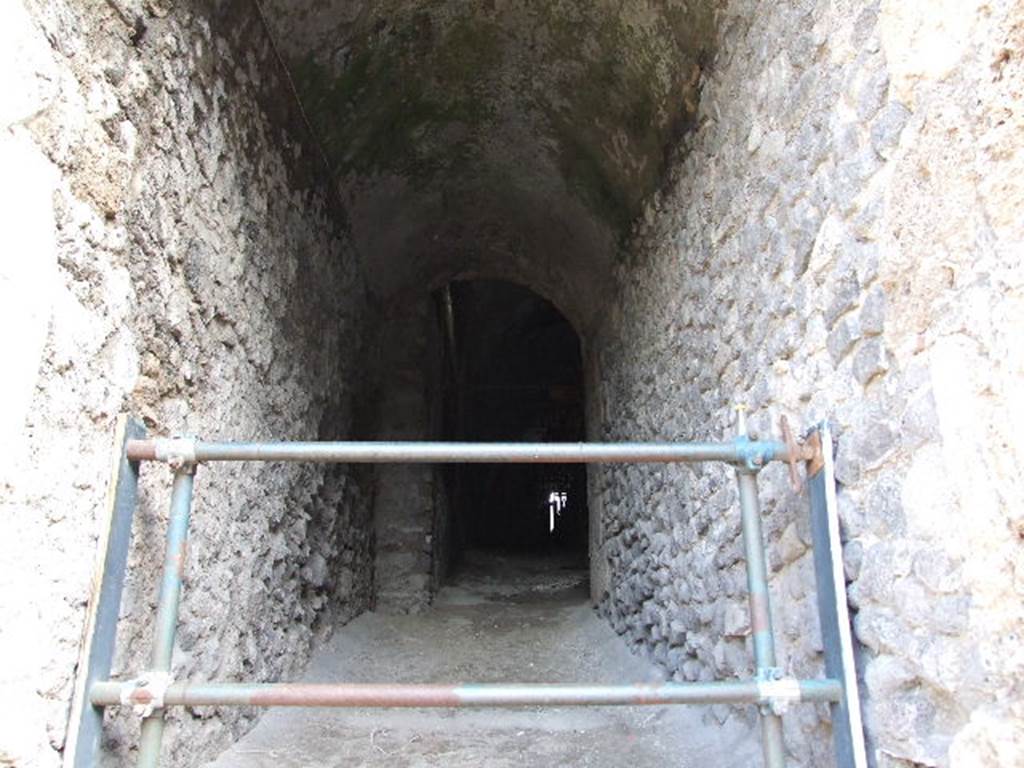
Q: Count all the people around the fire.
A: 0